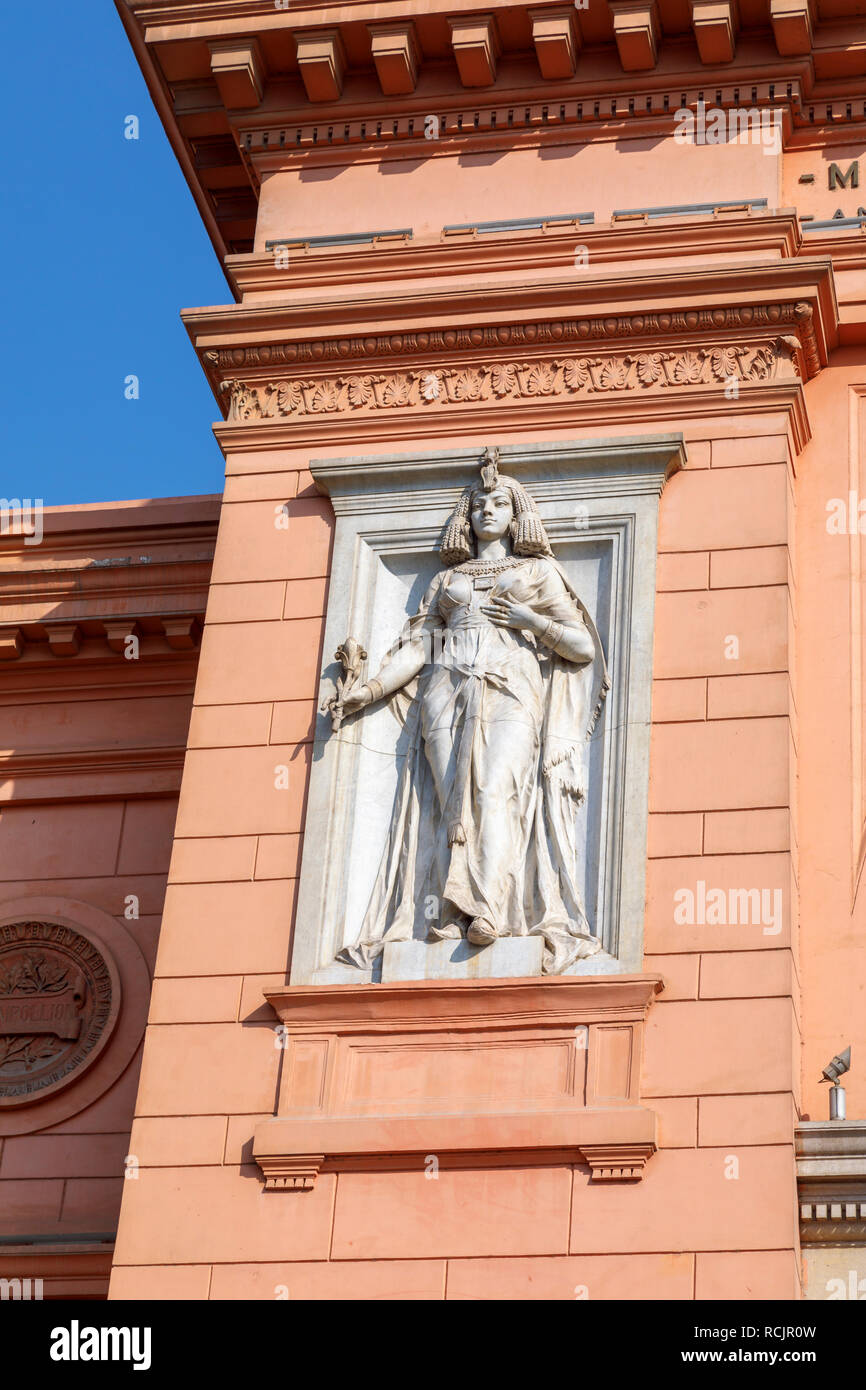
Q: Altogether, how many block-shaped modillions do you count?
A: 12